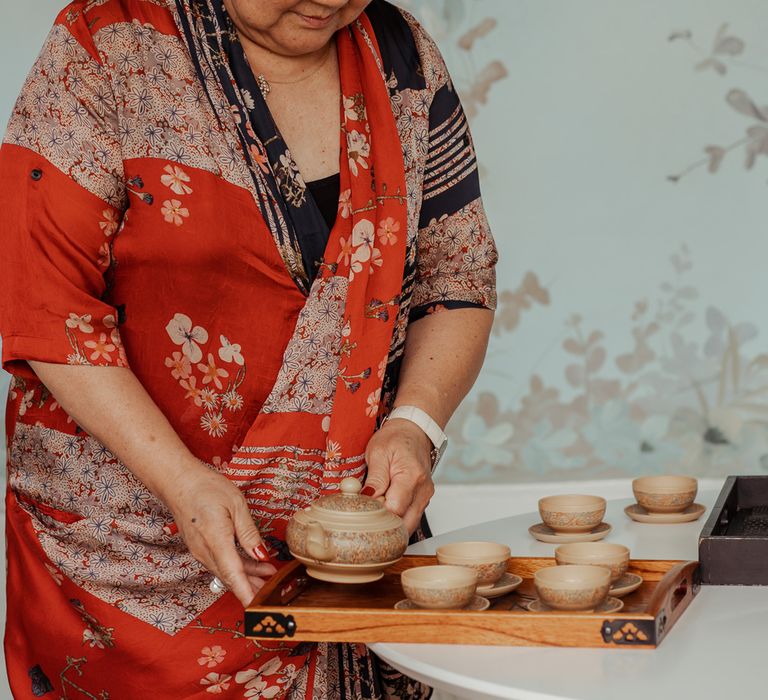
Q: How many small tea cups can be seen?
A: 6